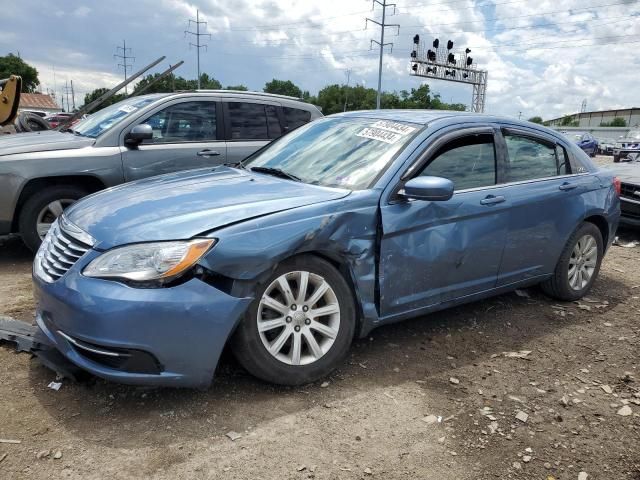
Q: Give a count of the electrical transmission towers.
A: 3